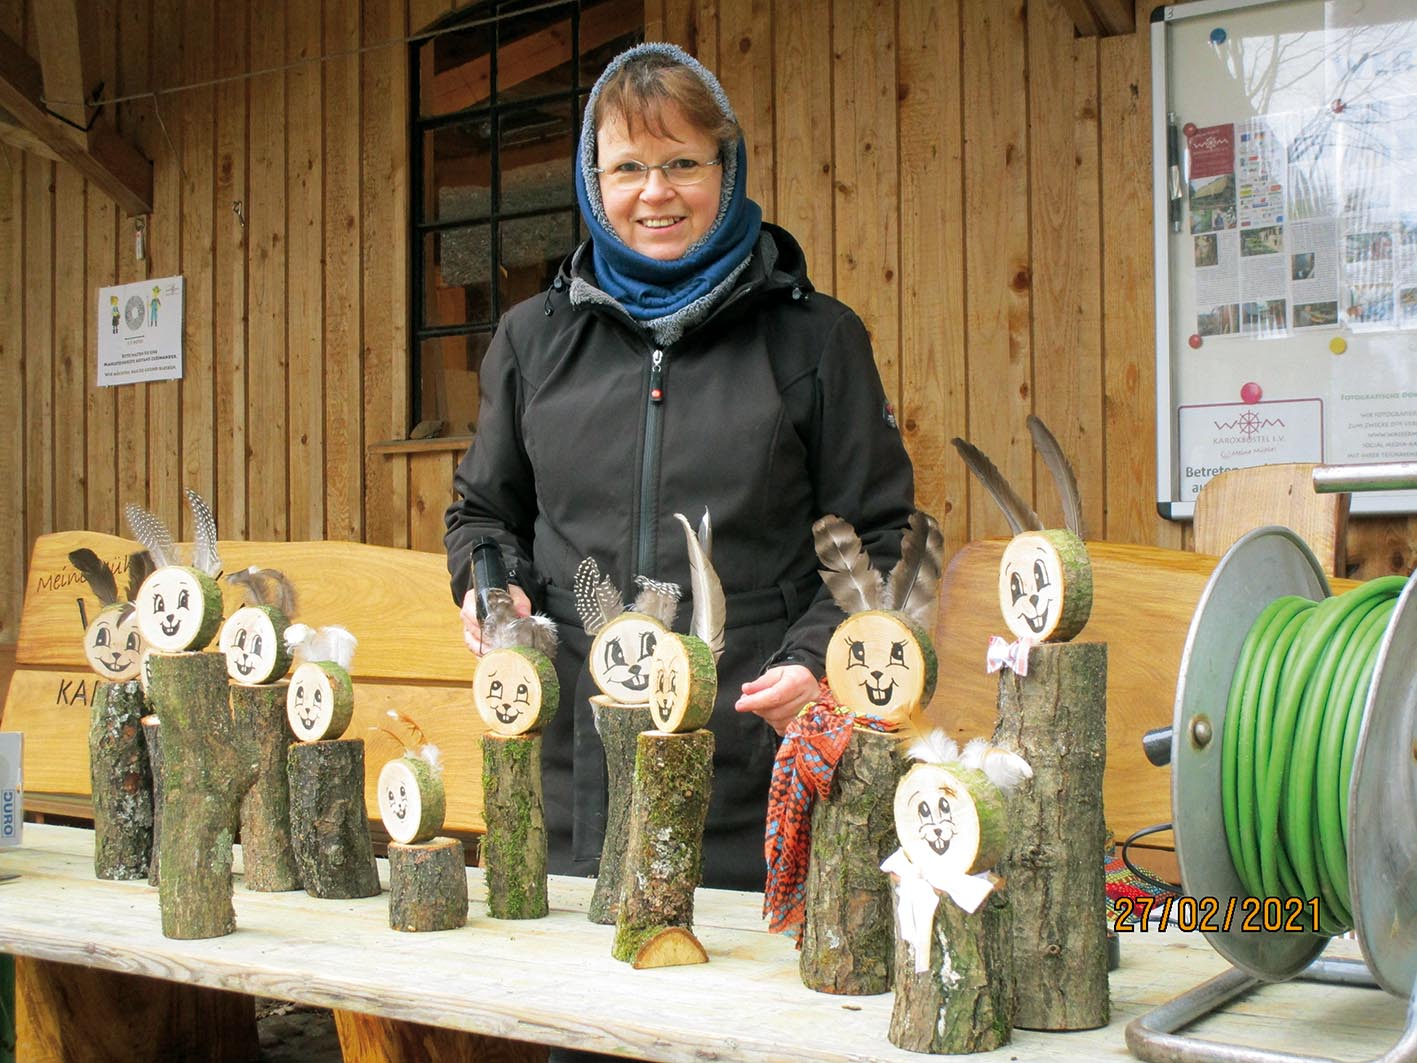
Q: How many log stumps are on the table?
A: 12